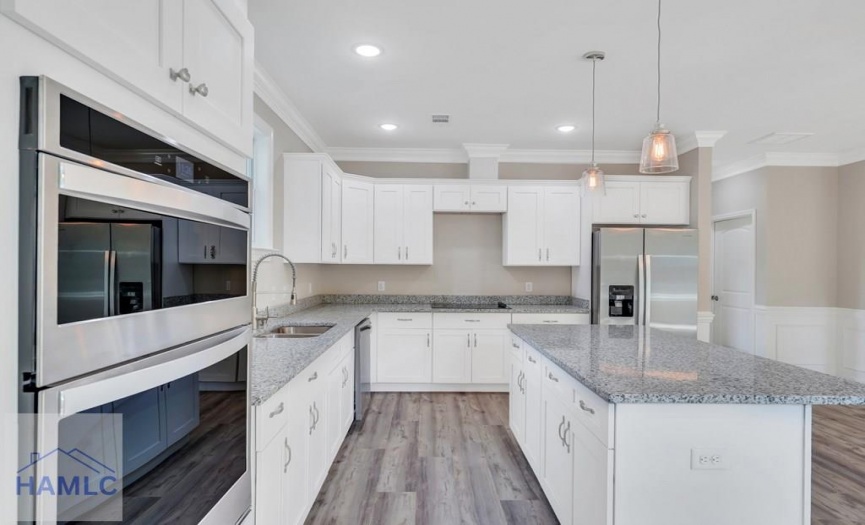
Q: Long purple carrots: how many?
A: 0